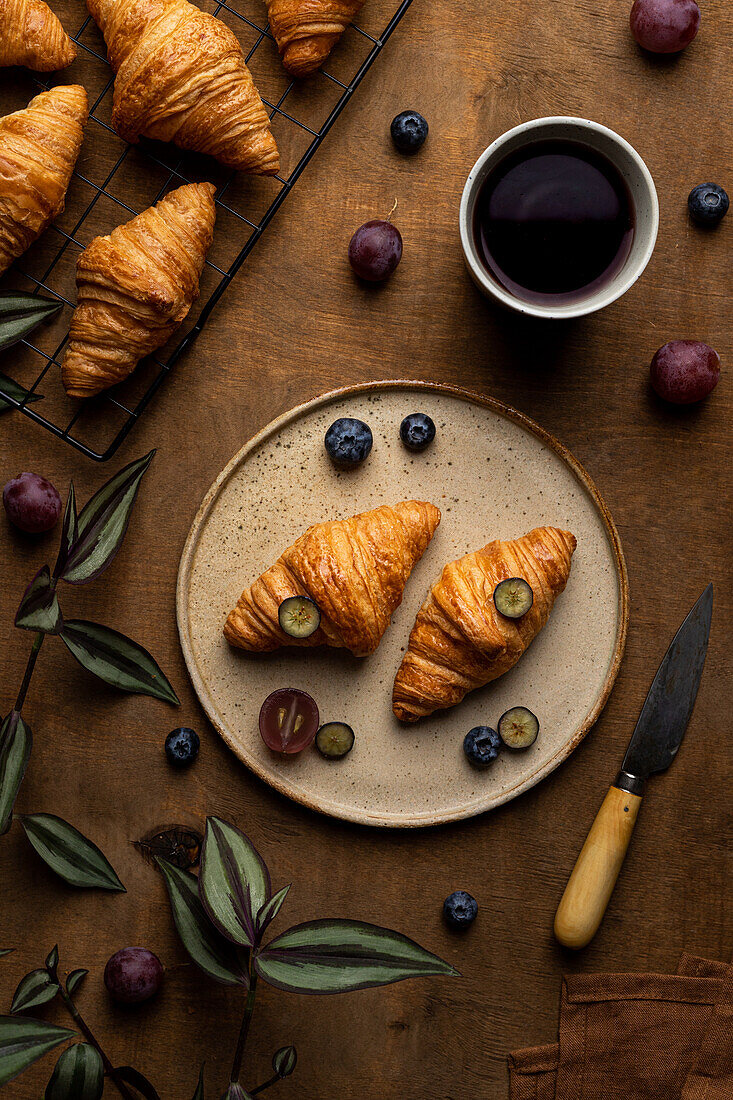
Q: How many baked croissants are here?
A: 7